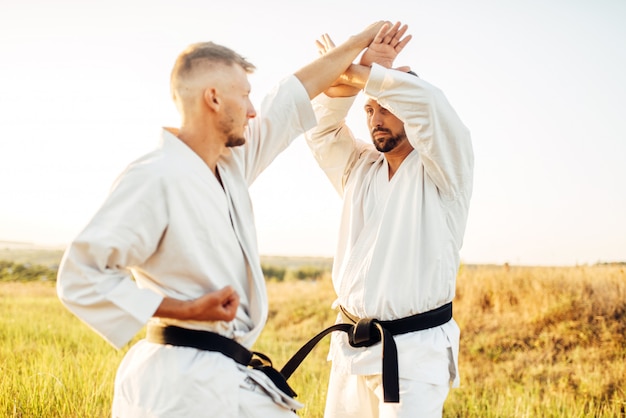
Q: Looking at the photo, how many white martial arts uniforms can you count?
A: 2